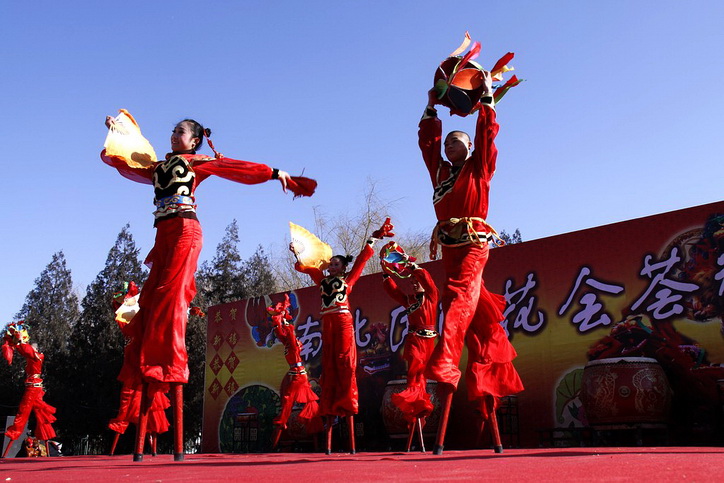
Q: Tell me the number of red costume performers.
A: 7